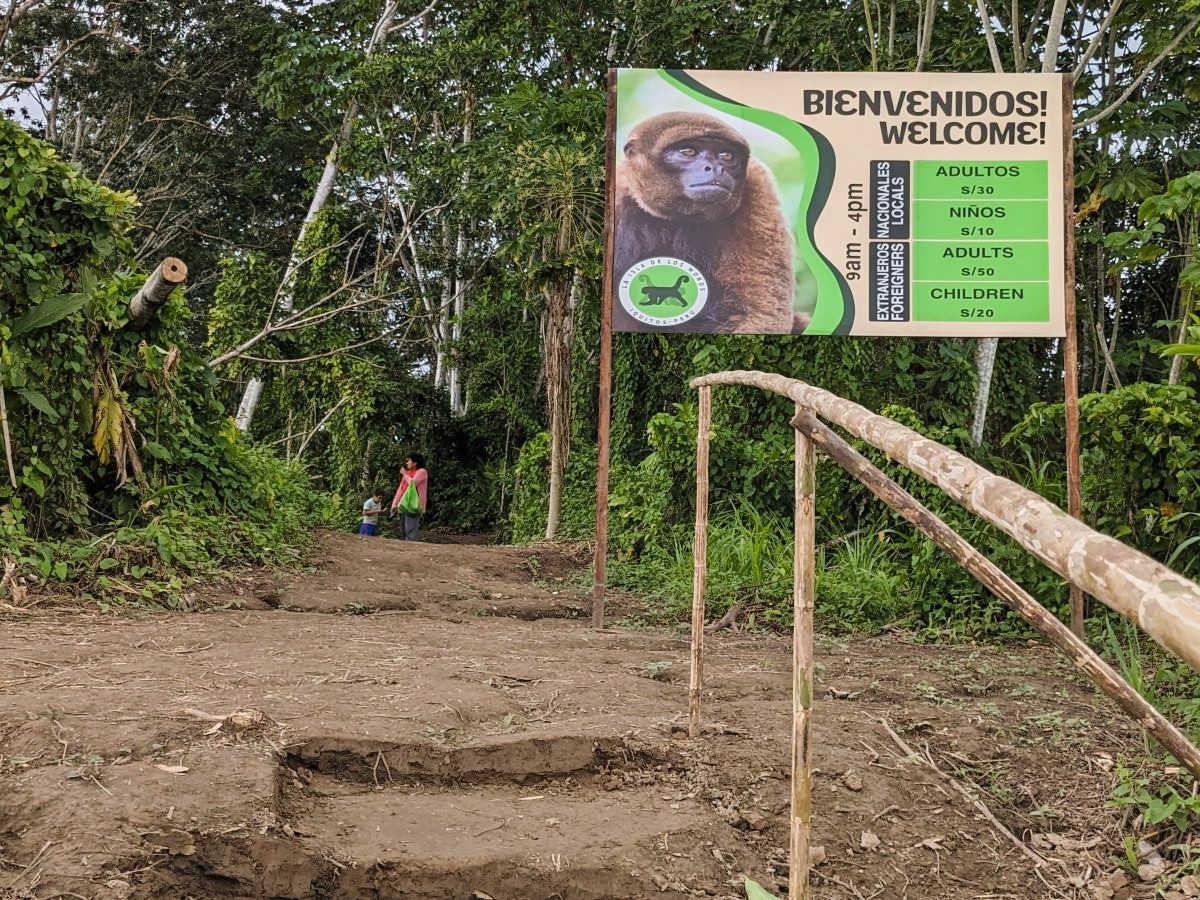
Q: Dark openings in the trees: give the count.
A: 1